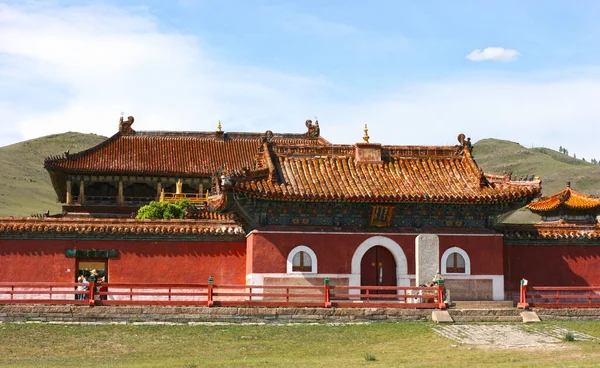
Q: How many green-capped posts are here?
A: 5